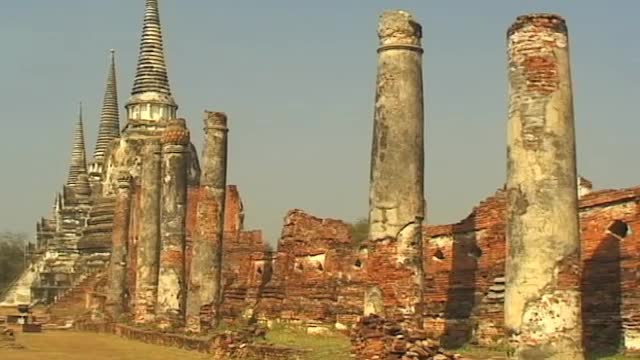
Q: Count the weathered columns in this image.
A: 6